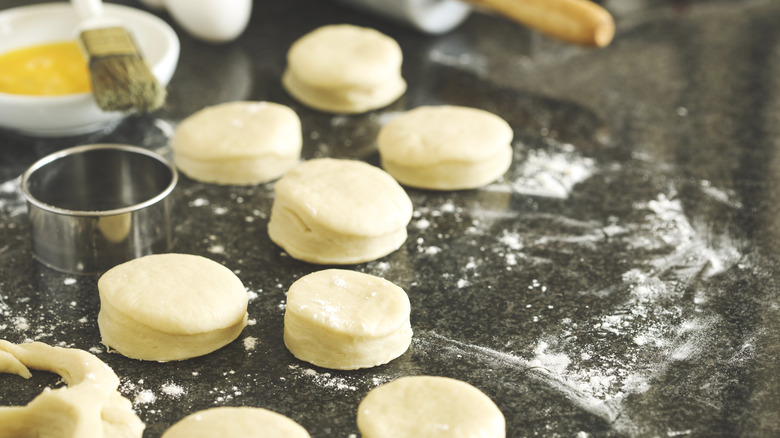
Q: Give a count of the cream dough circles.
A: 8